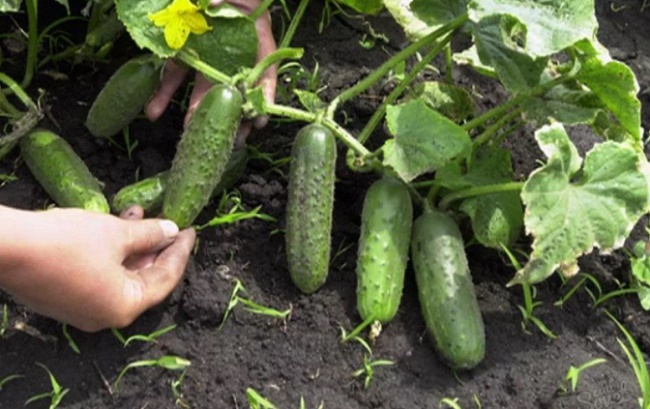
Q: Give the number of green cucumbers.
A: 7